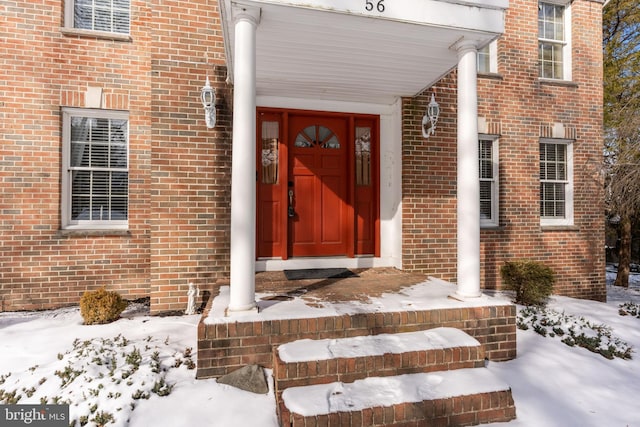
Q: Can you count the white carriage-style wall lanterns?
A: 2